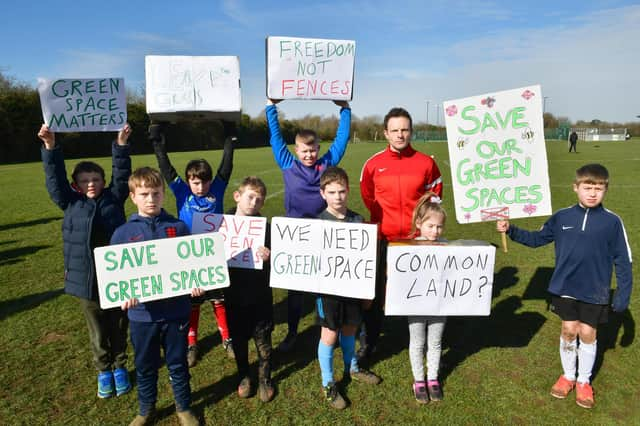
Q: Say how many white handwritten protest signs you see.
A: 8